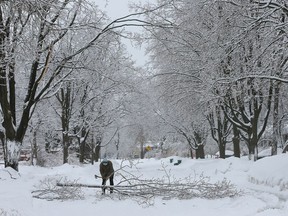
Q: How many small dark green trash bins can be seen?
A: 2